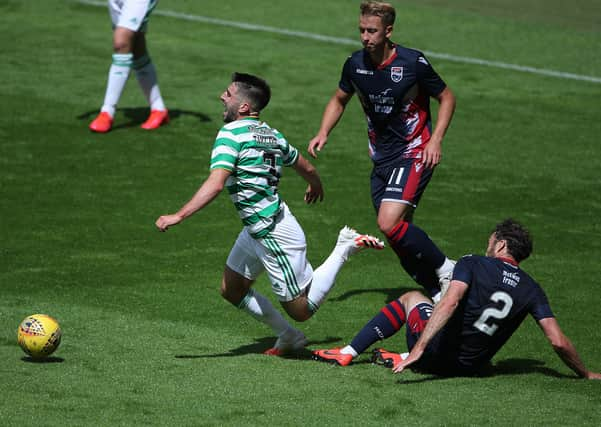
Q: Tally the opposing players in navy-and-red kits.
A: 2